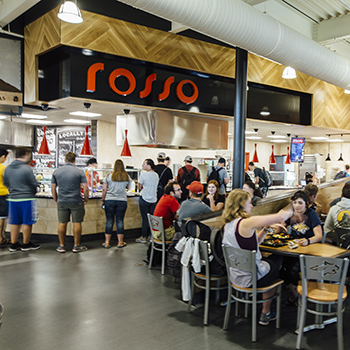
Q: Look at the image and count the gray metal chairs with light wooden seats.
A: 4